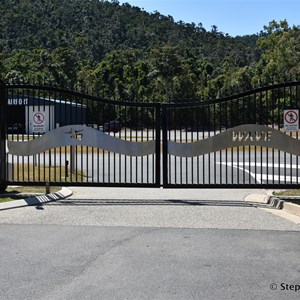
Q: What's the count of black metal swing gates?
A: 2